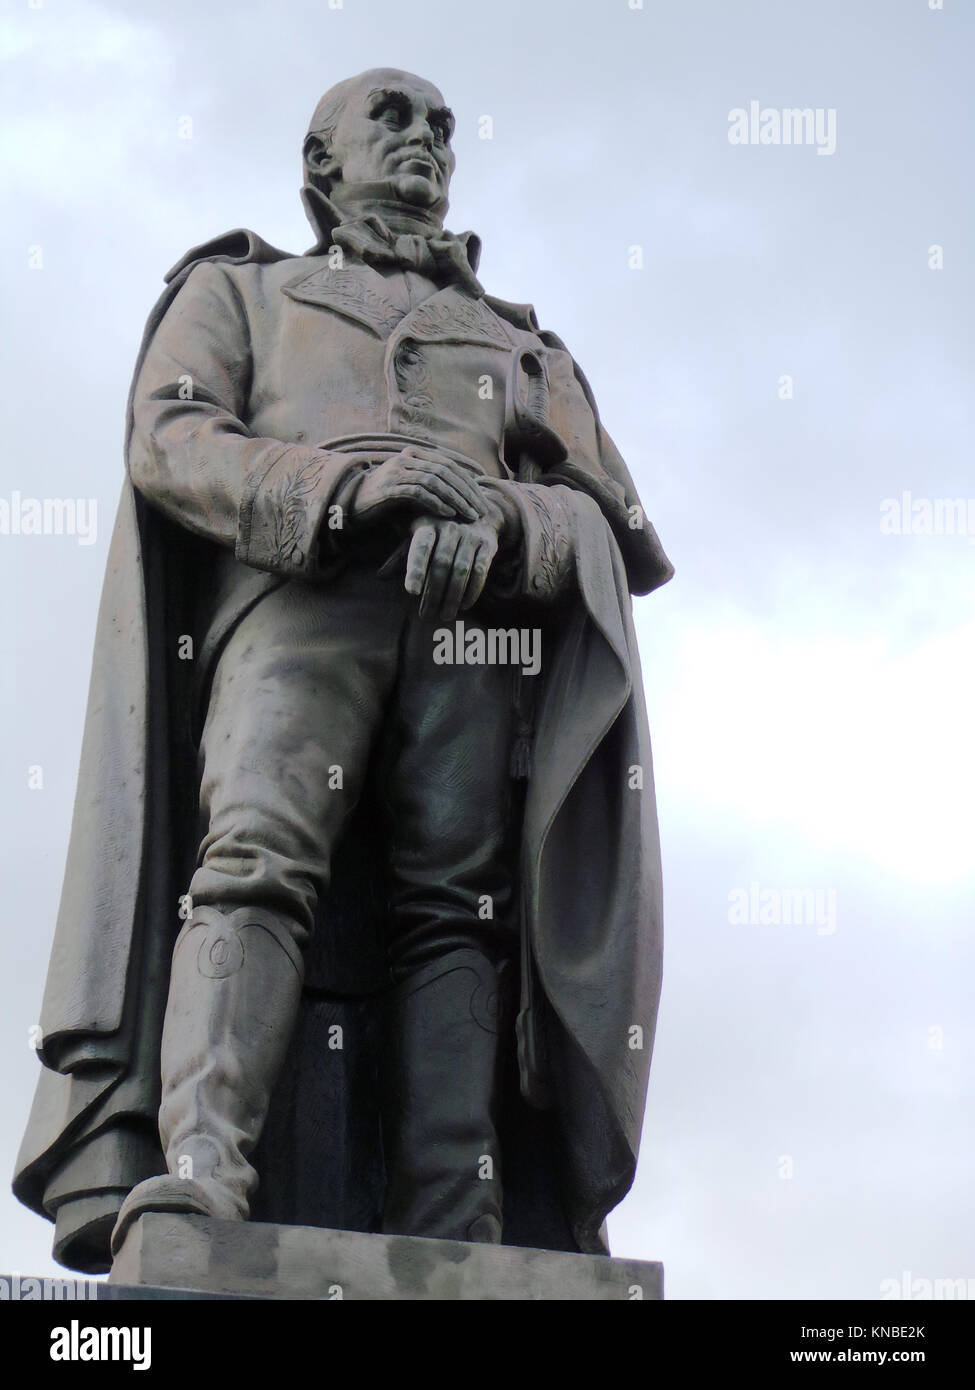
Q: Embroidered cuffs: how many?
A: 2